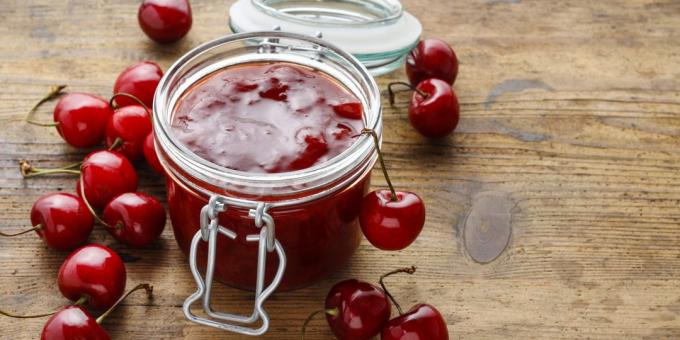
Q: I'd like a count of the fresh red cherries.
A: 15